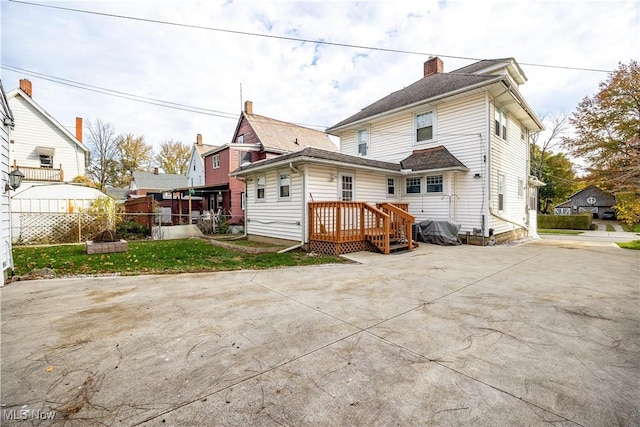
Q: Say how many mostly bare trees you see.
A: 2